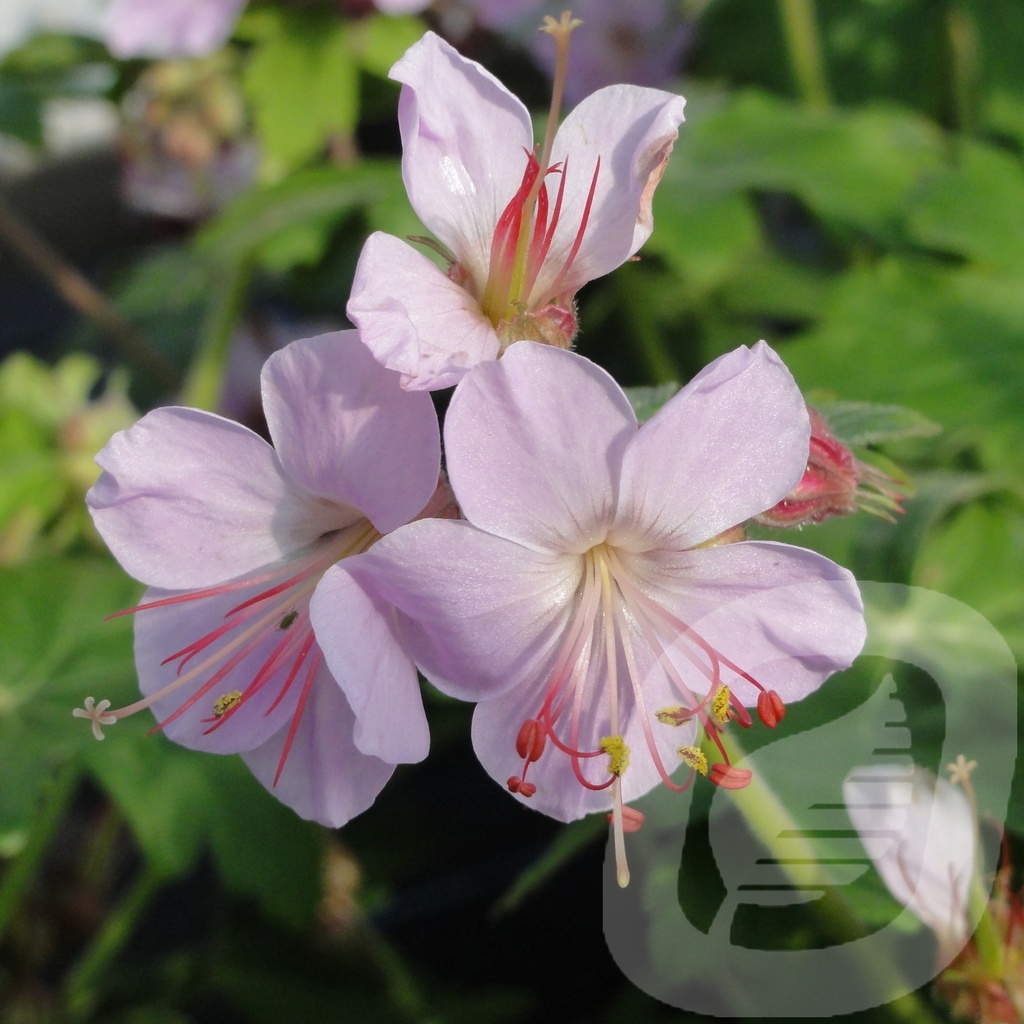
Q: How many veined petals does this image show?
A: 13